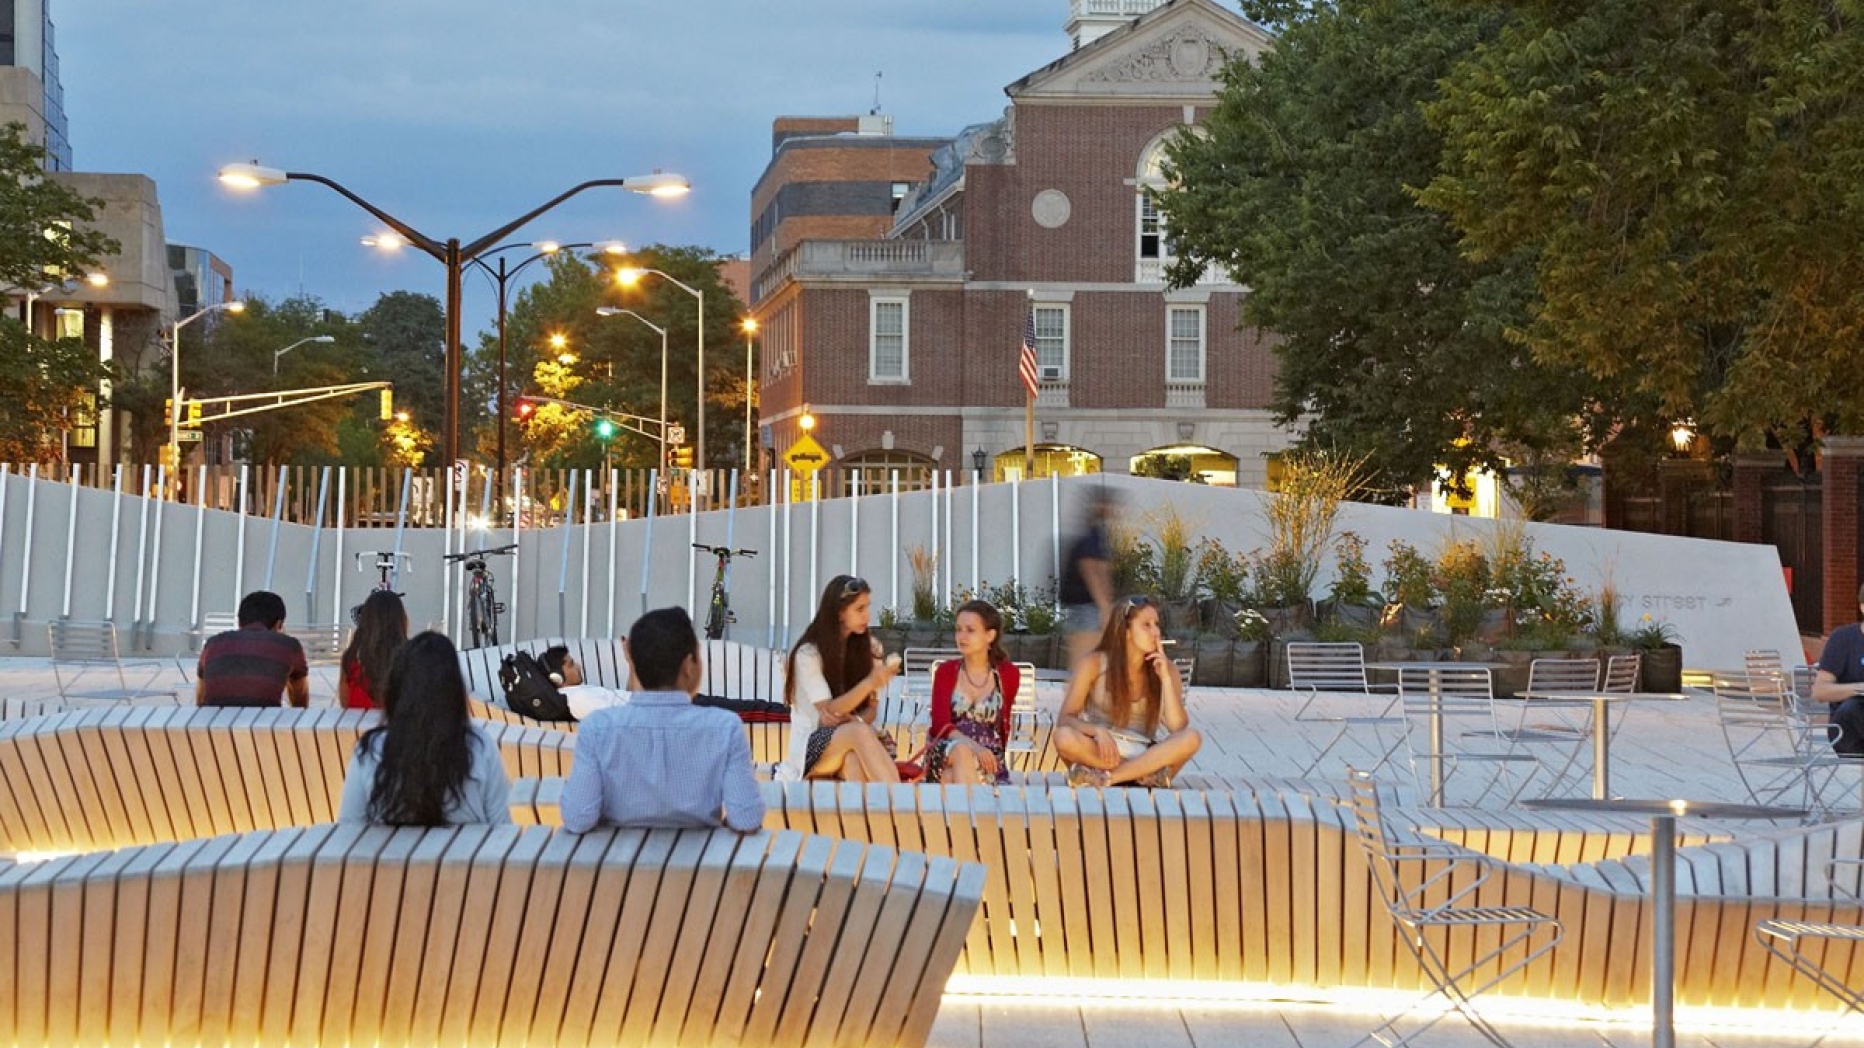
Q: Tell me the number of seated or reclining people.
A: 9